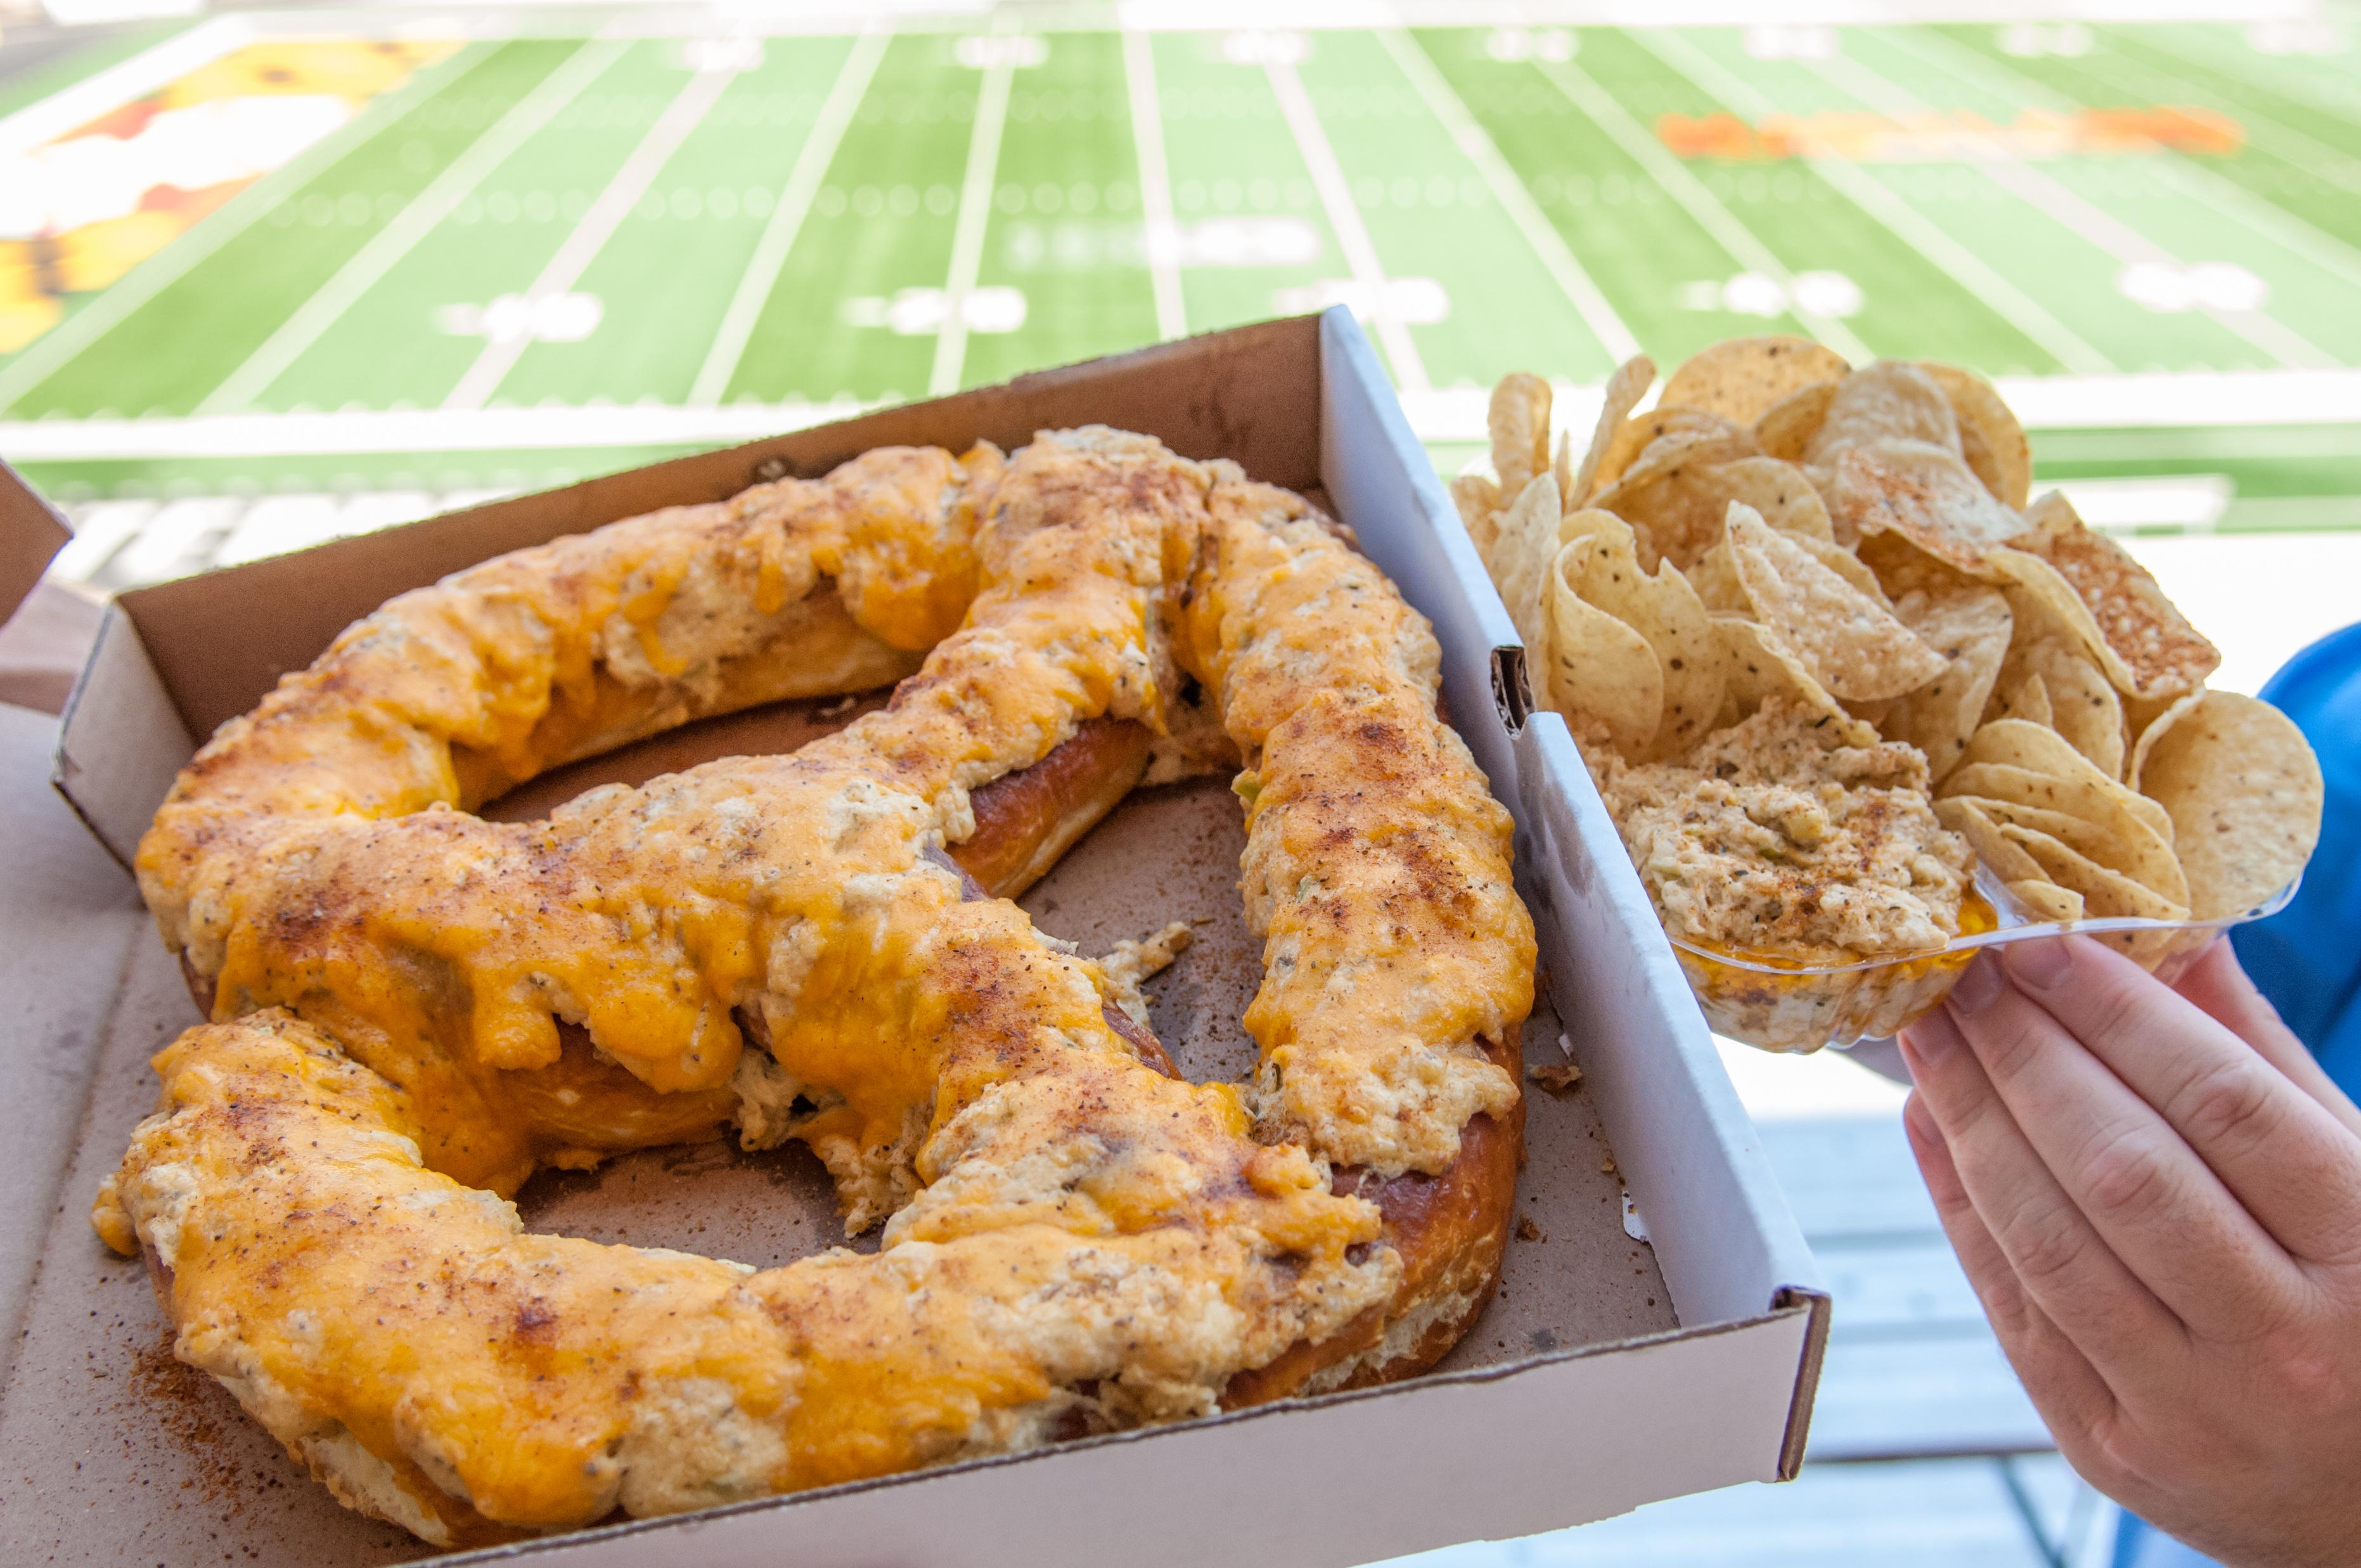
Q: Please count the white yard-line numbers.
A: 12